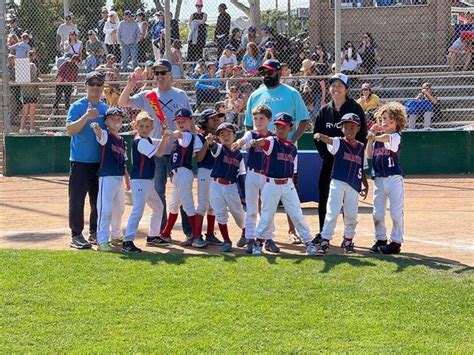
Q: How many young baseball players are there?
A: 9